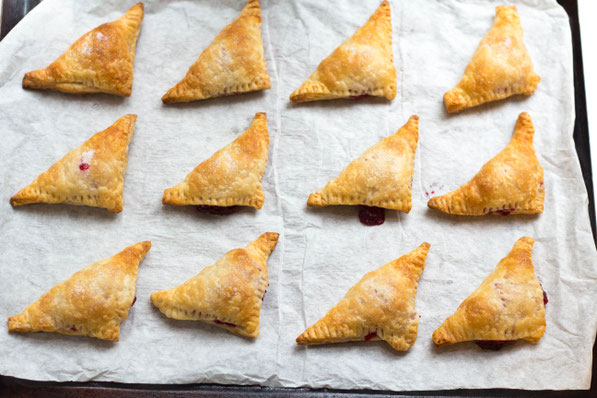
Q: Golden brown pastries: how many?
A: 12